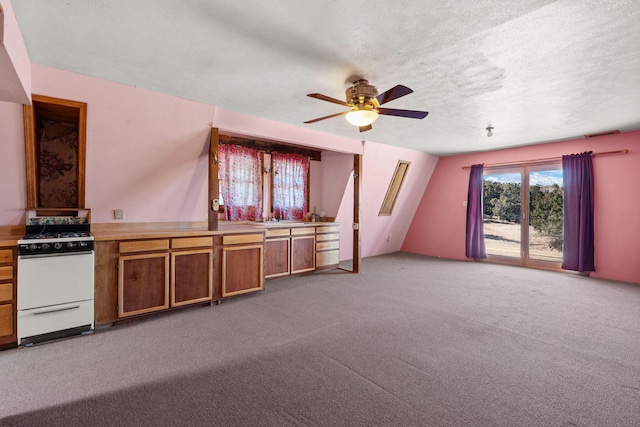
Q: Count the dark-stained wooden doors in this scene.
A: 5